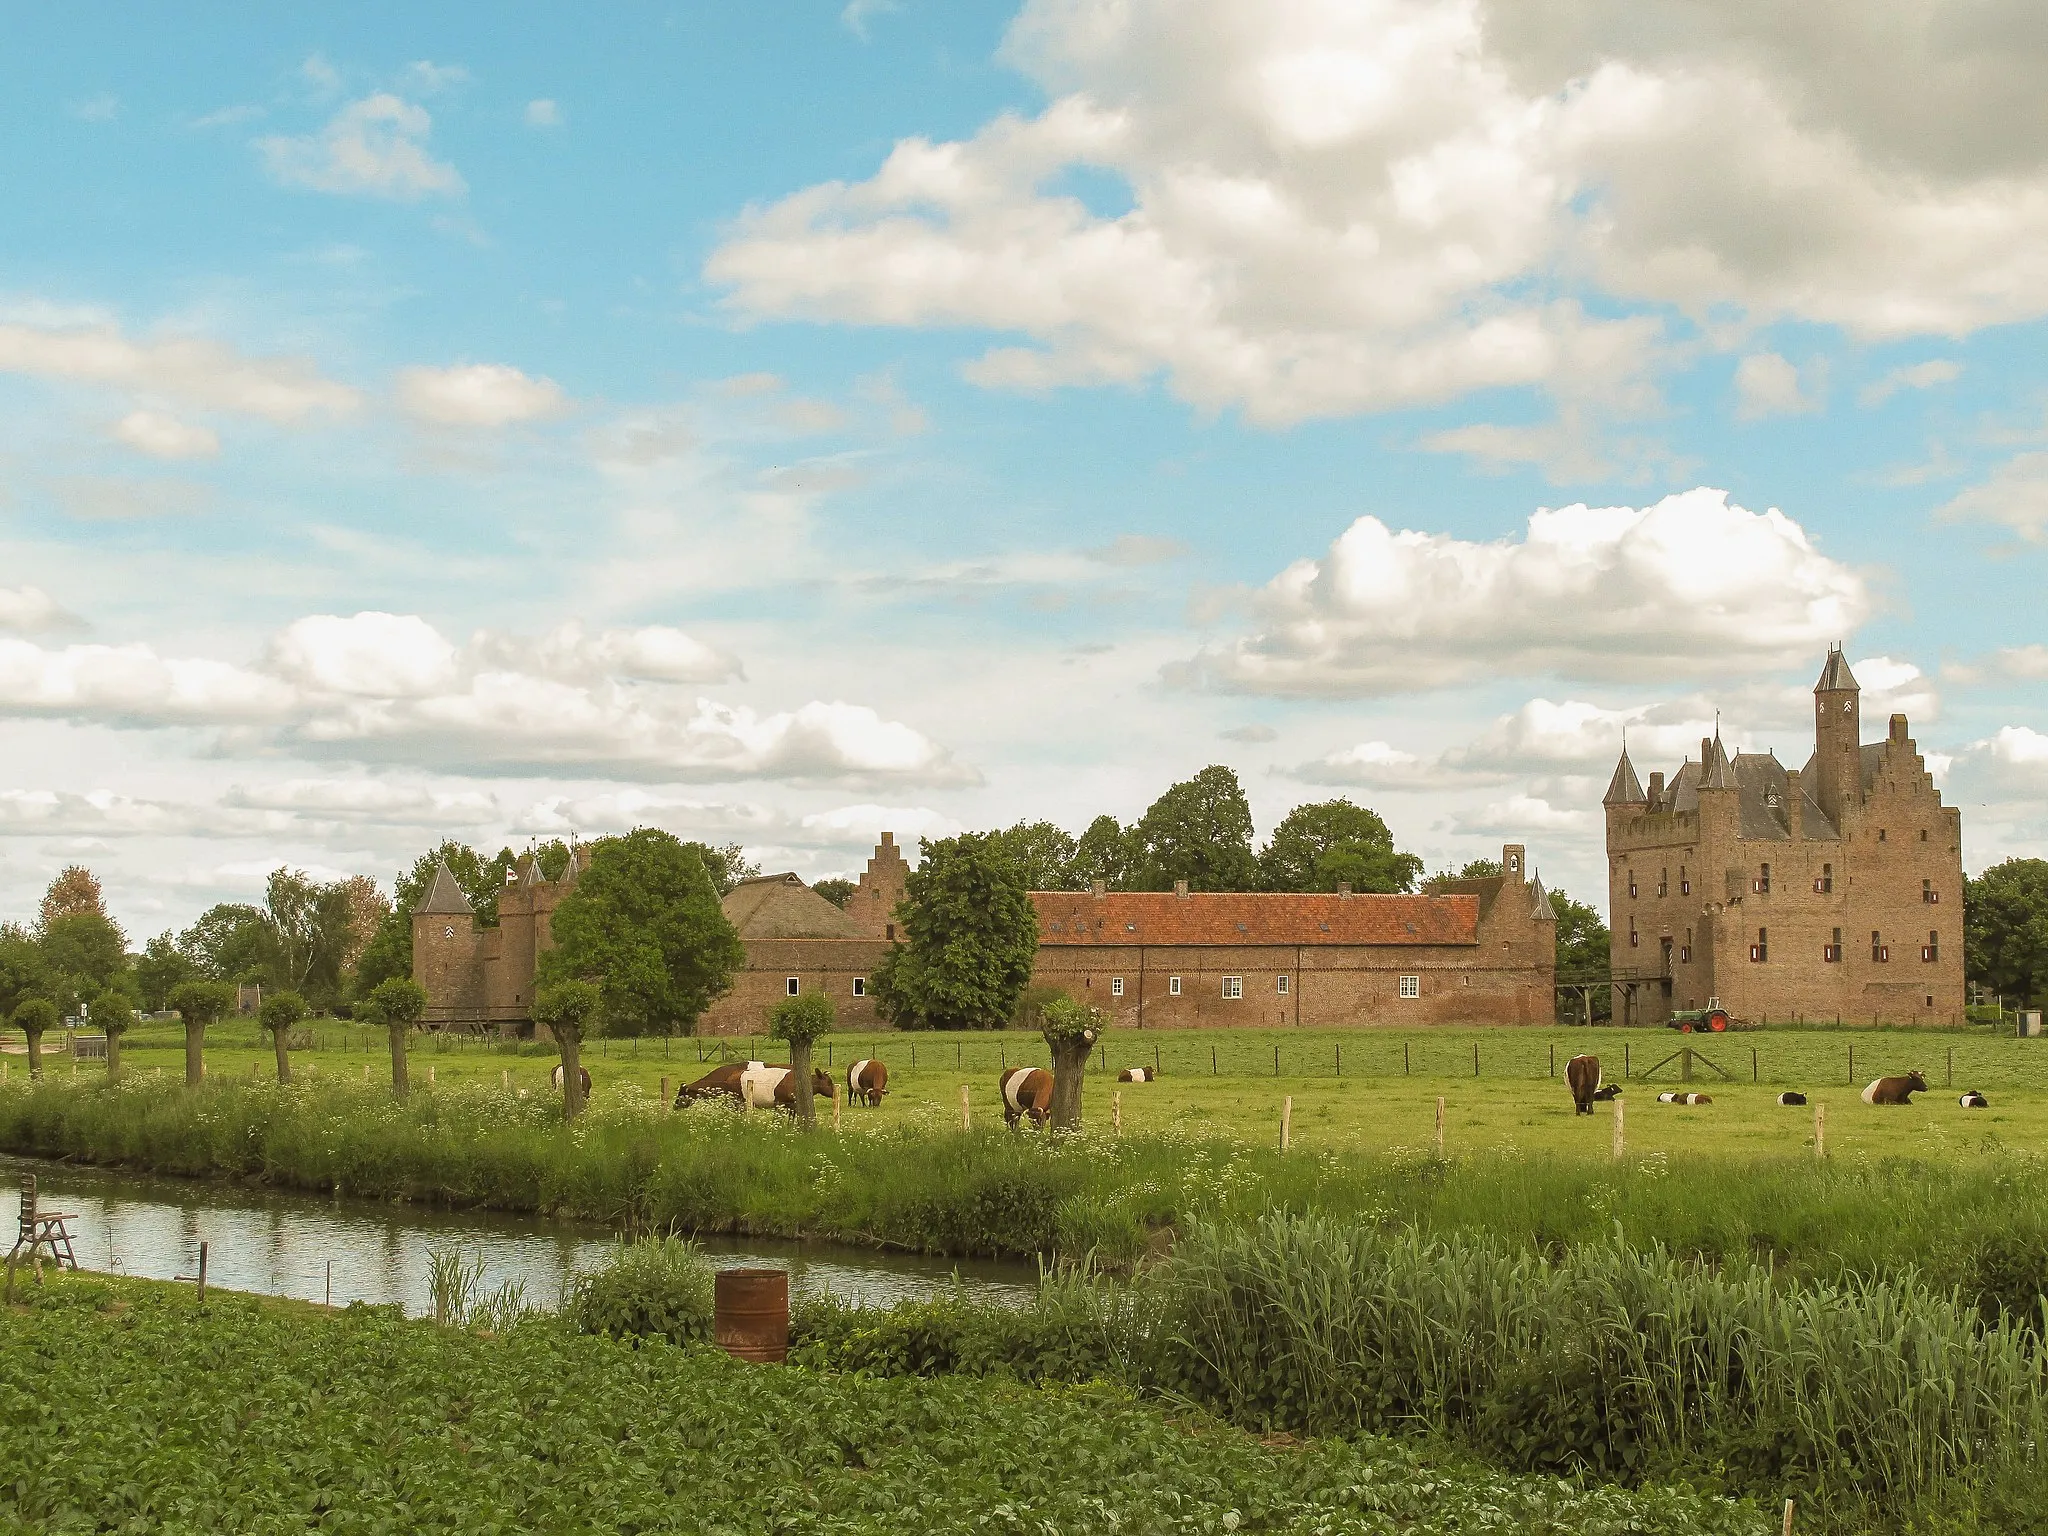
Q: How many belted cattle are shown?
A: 13